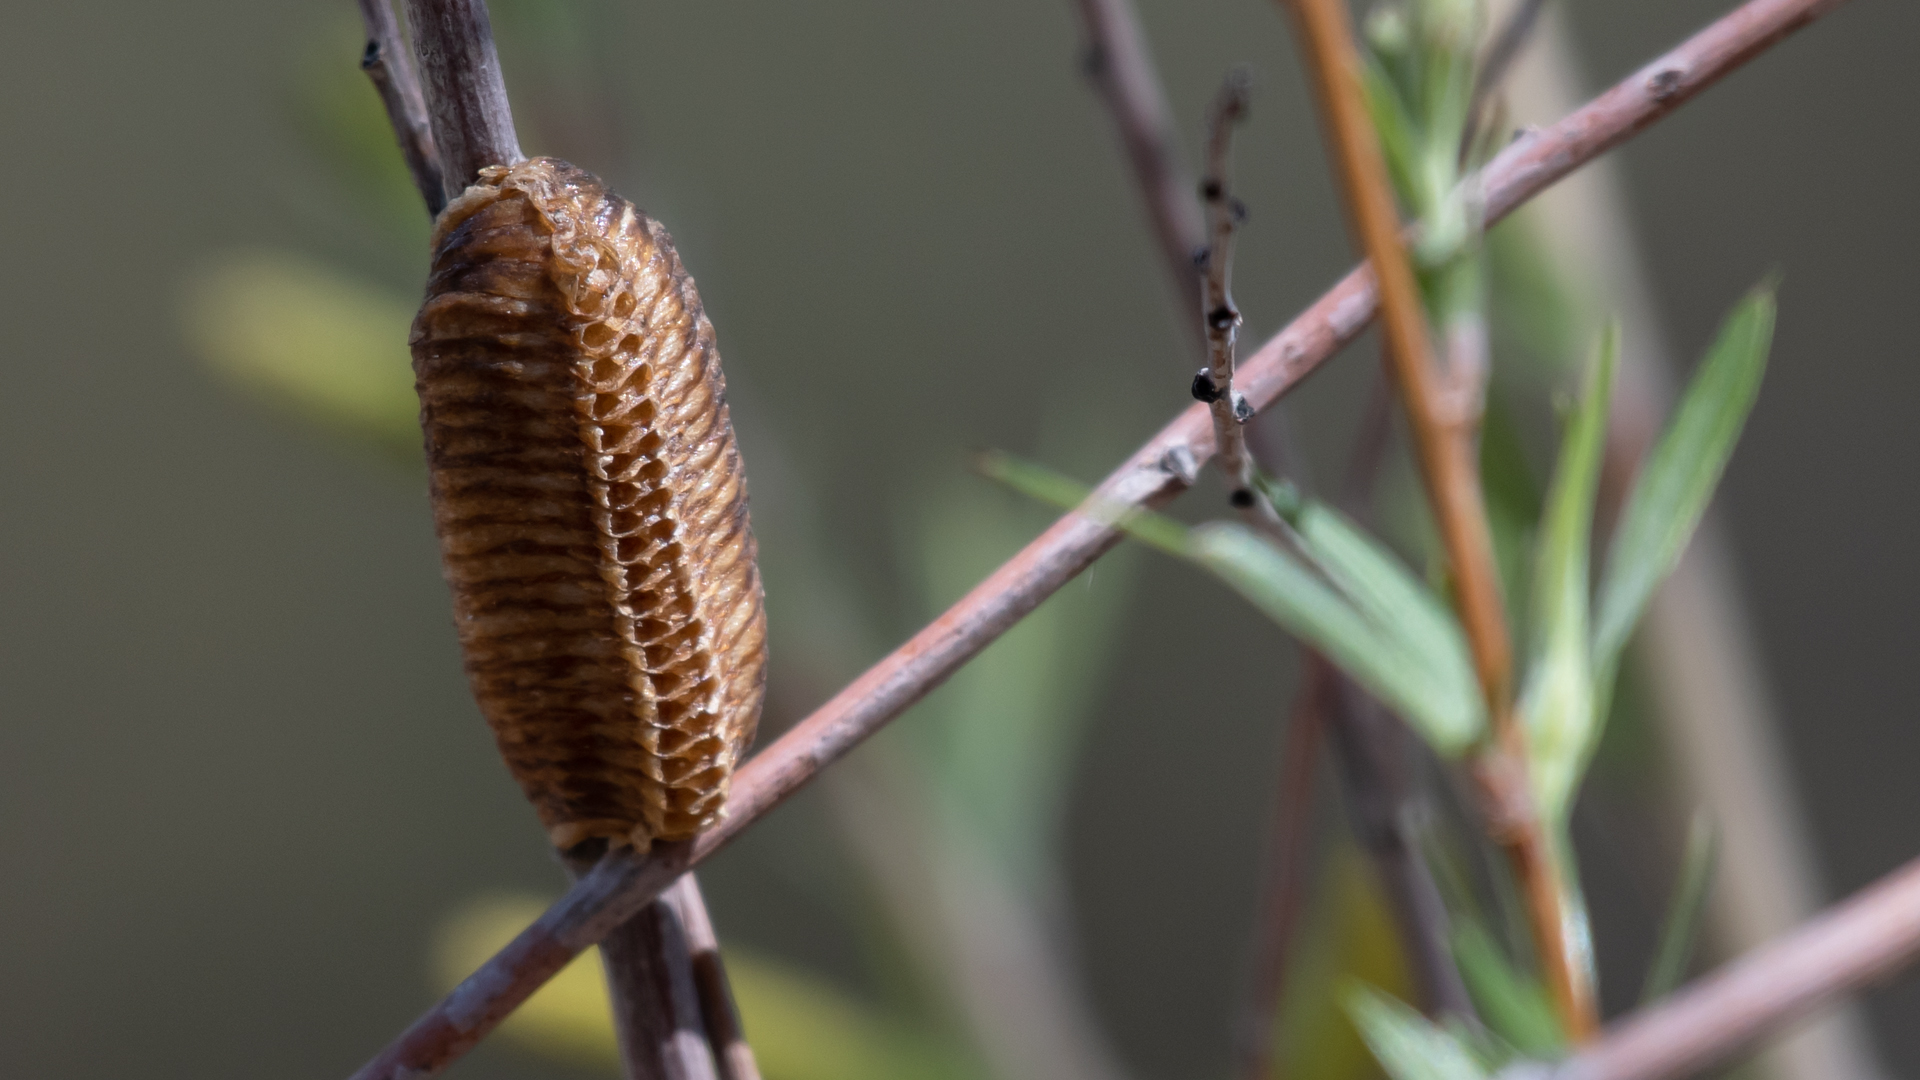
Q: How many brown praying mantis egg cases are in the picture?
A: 1